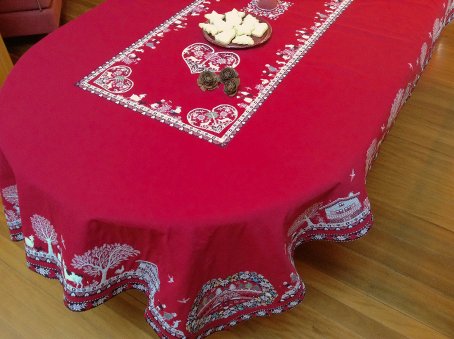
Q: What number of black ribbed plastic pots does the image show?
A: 0